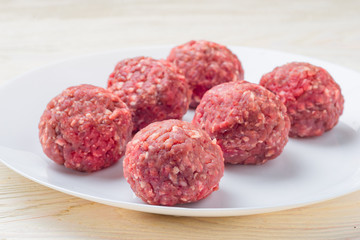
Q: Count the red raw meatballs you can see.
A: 6